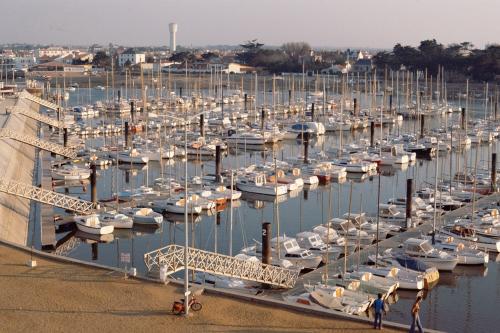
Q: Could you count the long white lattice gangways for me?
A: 5